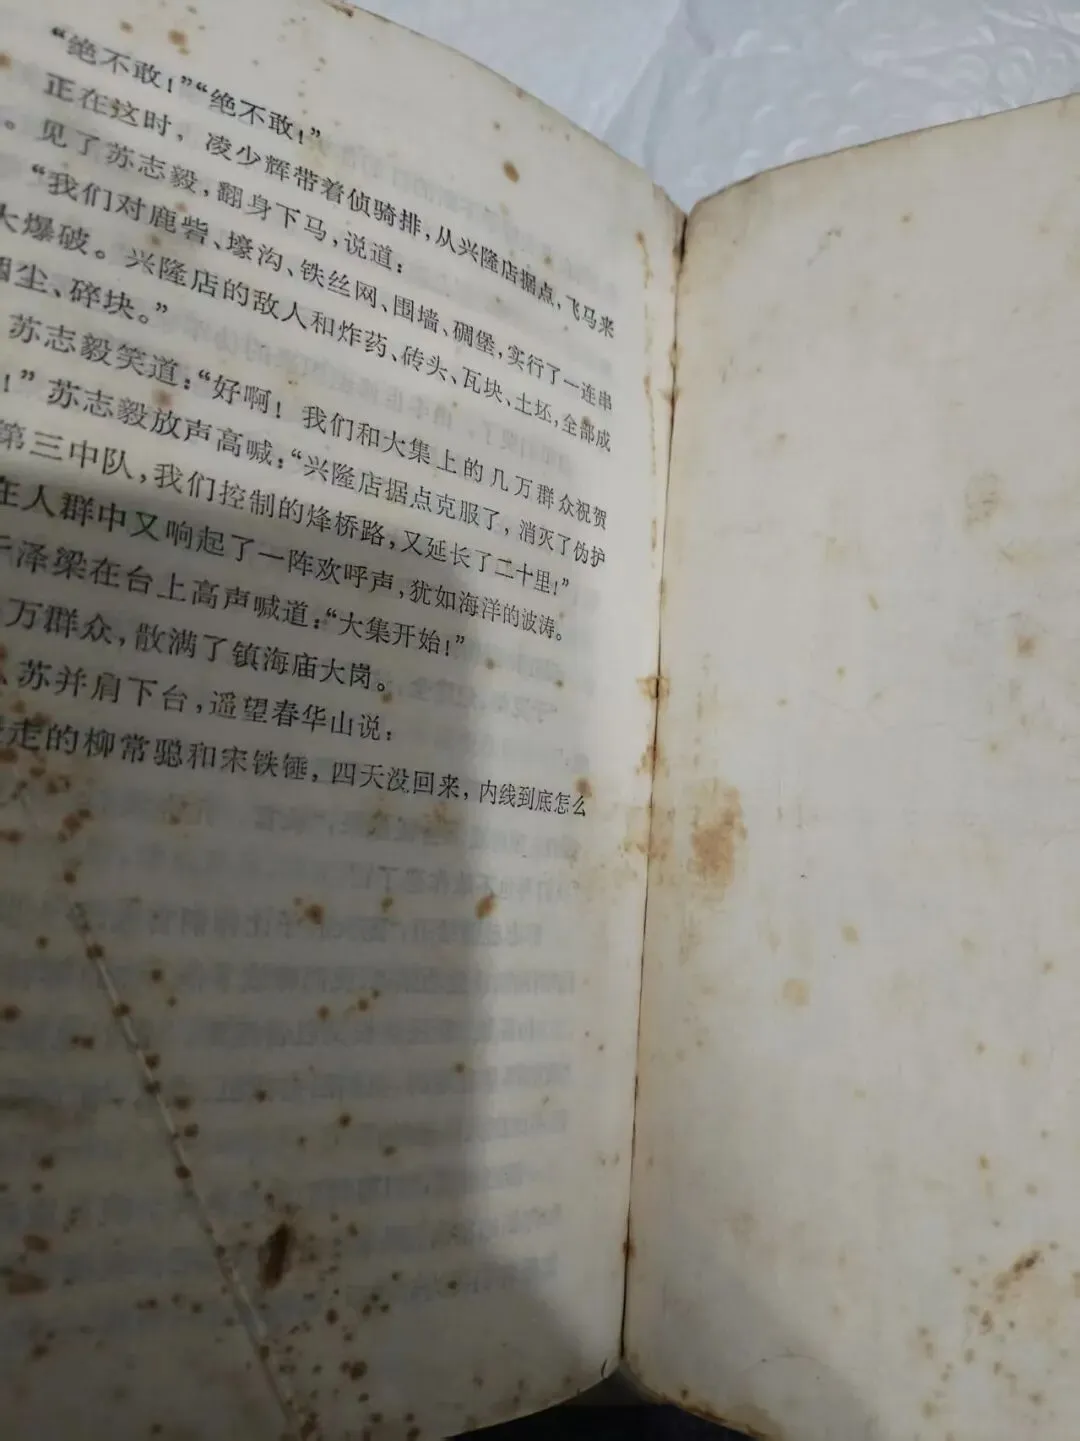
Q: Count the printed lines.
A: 14